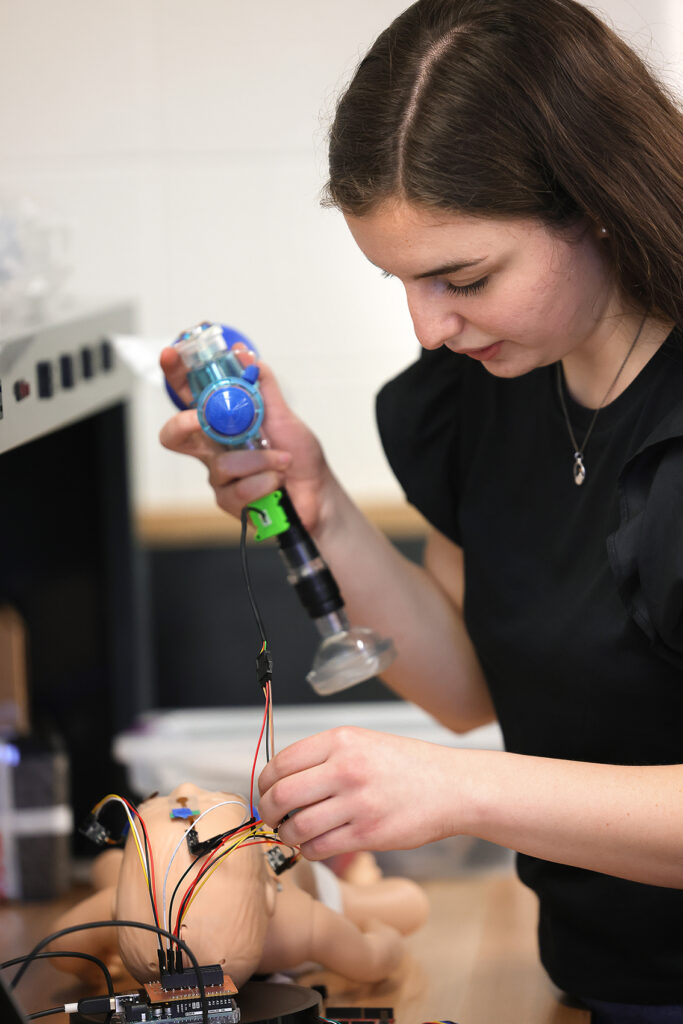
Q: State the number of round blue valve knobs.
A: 1